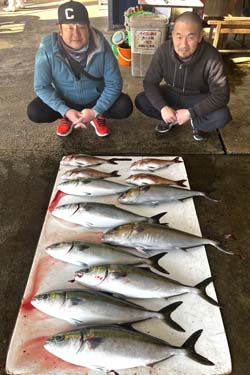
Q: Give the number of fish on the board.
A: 12